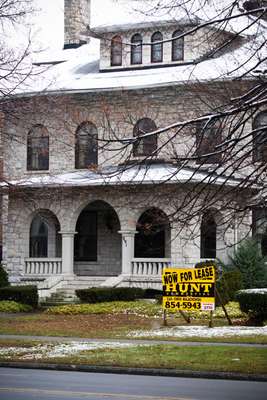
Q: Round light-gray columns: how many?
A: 2